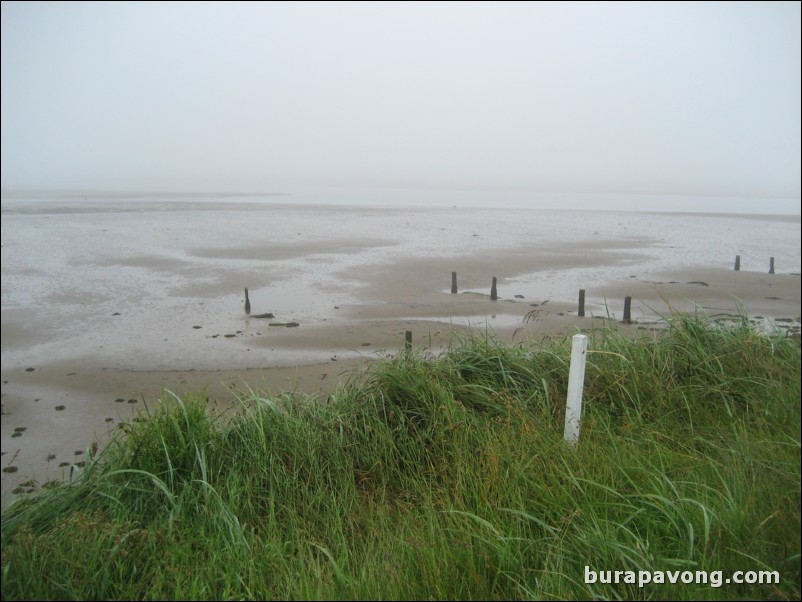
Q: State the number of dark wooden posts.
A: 8